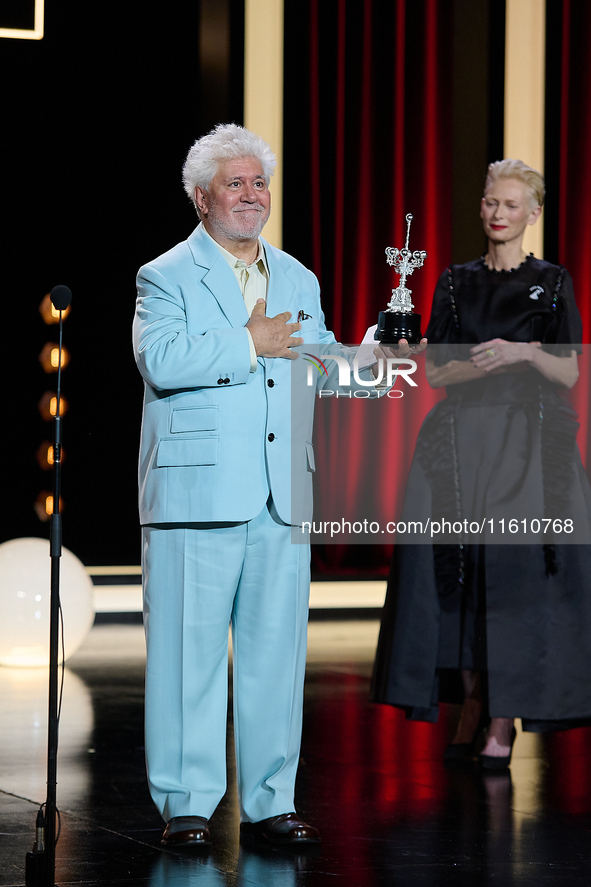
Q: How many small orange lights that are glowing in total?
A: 5